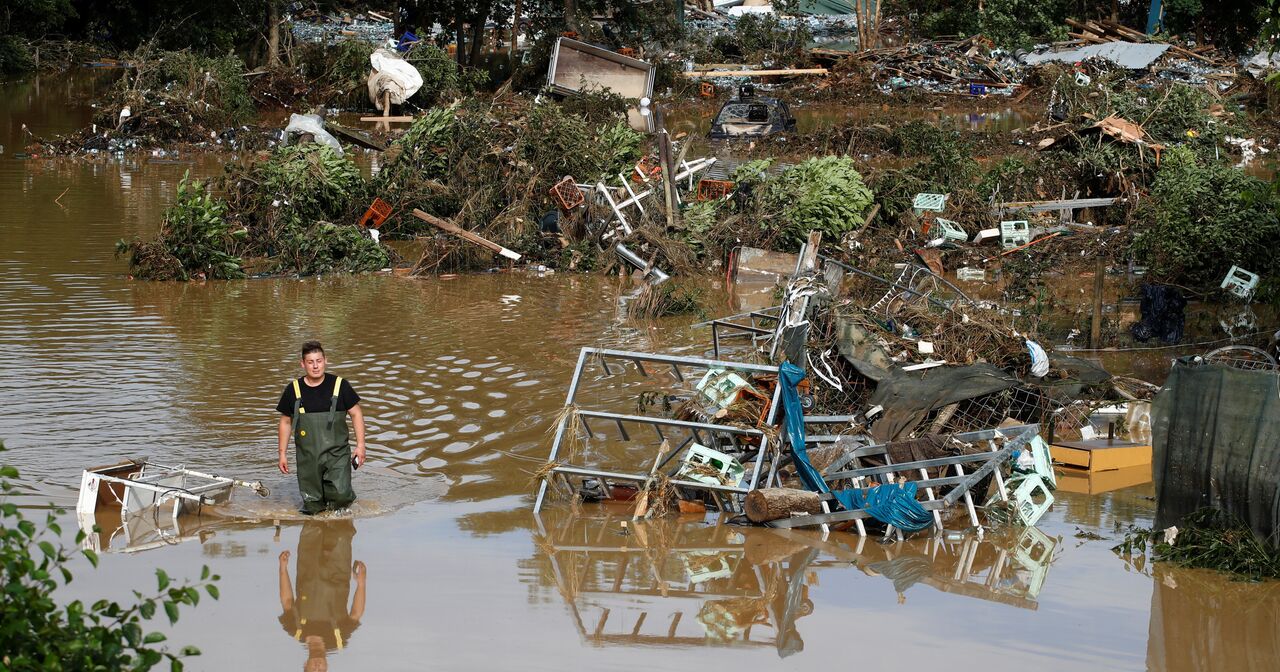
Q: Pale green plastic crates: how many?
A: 8